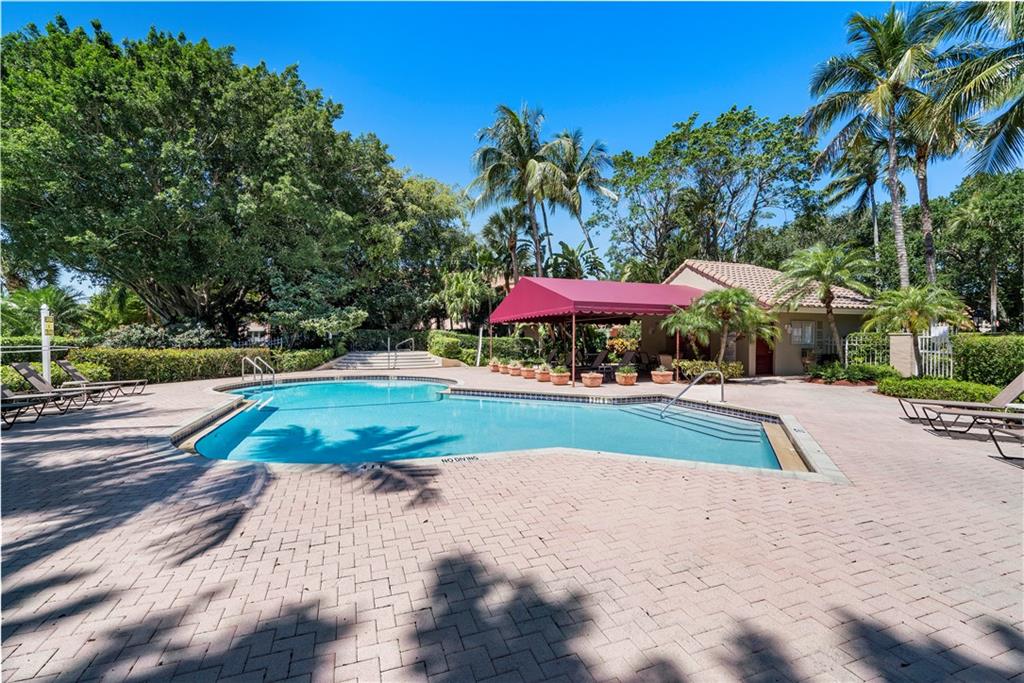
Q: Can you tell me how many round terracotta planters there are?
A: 9